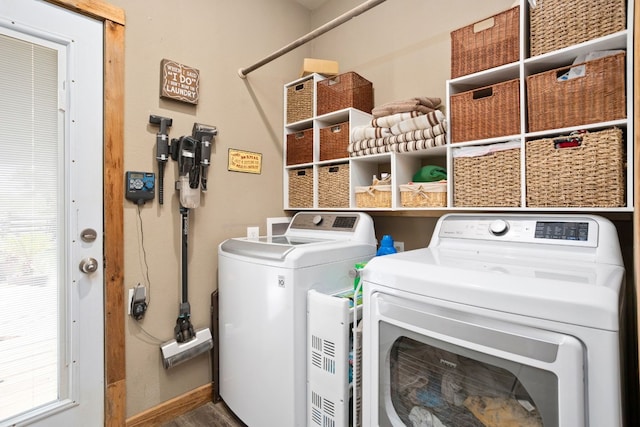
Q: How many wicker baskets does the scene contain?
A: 14